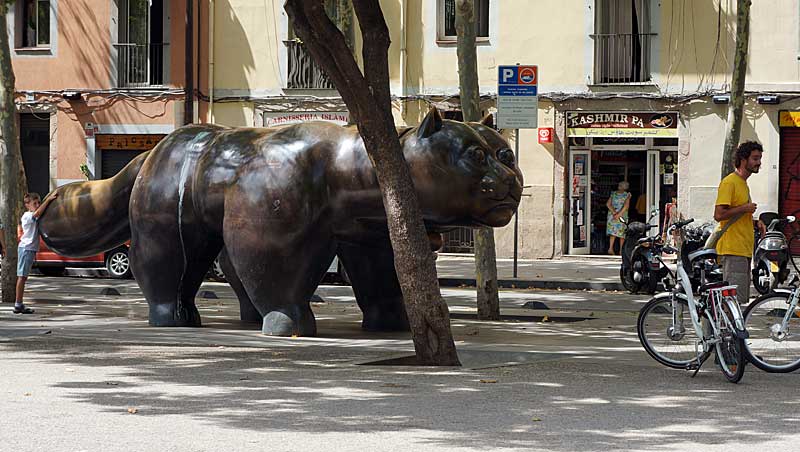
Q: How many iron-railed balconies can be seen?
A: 3